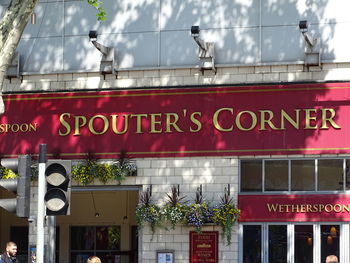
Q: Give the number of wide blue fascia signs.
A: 0